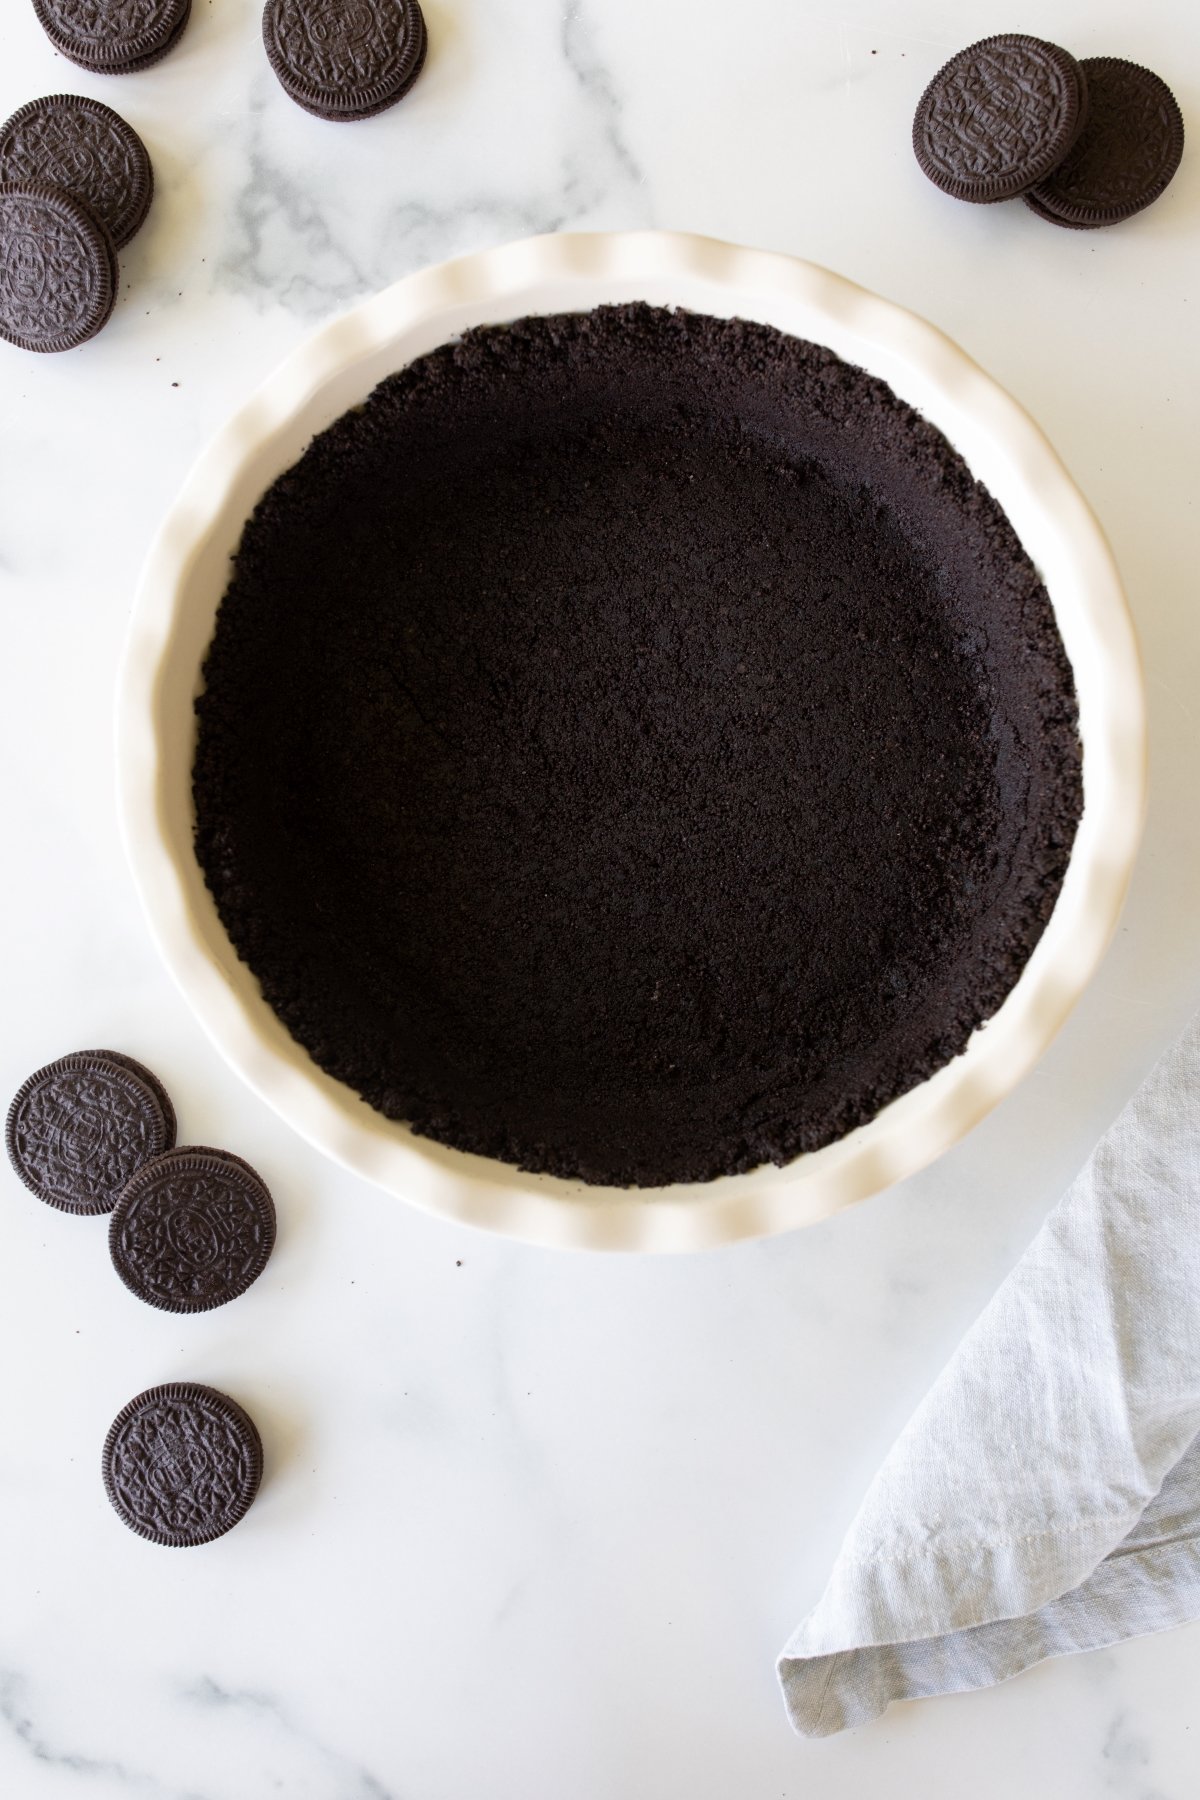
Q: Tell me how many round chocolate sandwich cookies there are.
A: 9